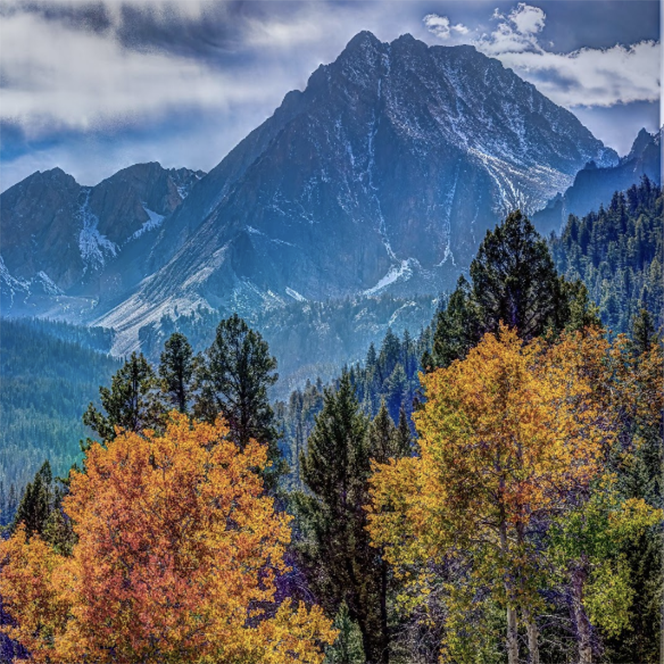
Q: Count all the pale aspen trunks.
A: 3